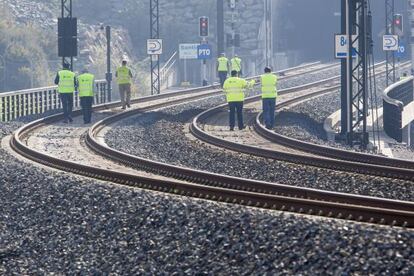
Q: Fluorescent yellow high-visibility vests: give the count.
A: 7